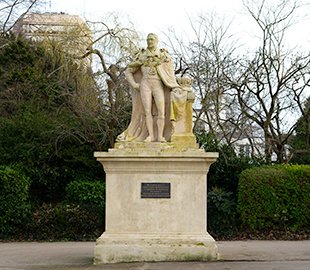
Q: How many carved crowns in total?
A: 1